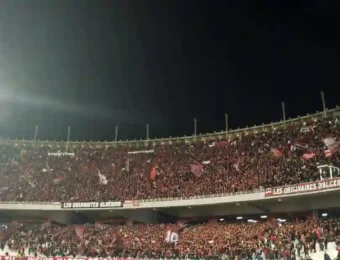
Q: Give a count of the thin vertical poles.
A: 8